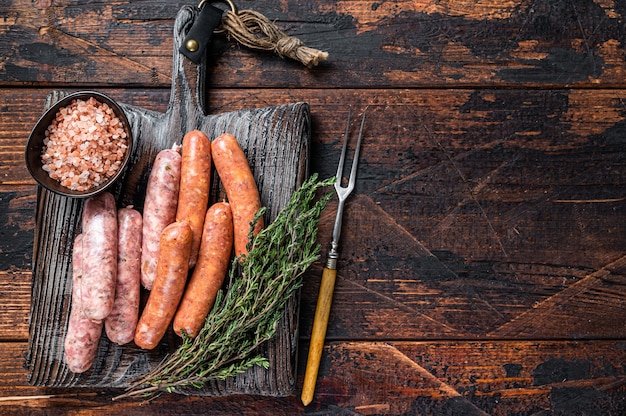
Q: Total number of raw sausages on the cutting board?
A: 8